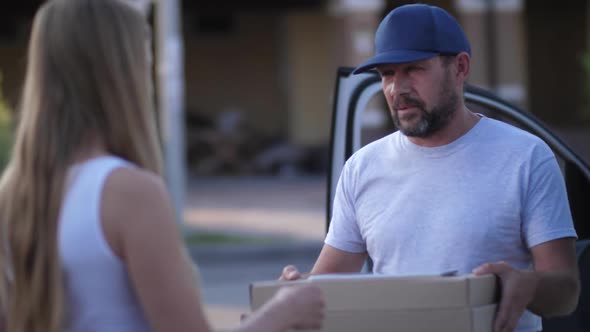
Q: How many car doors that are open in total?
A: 1